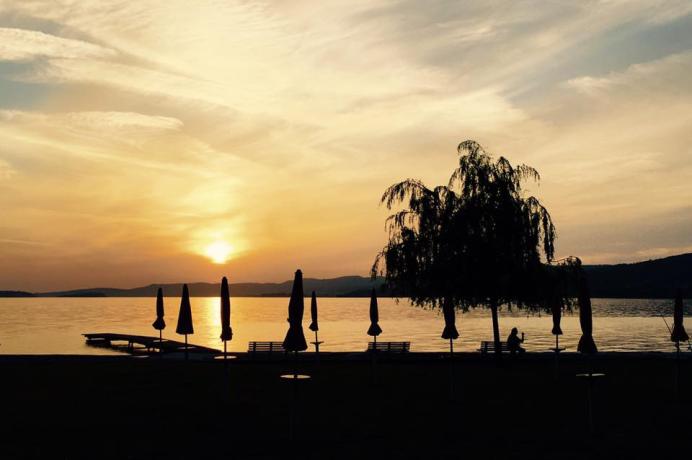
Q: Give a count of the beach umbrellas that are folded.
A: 10